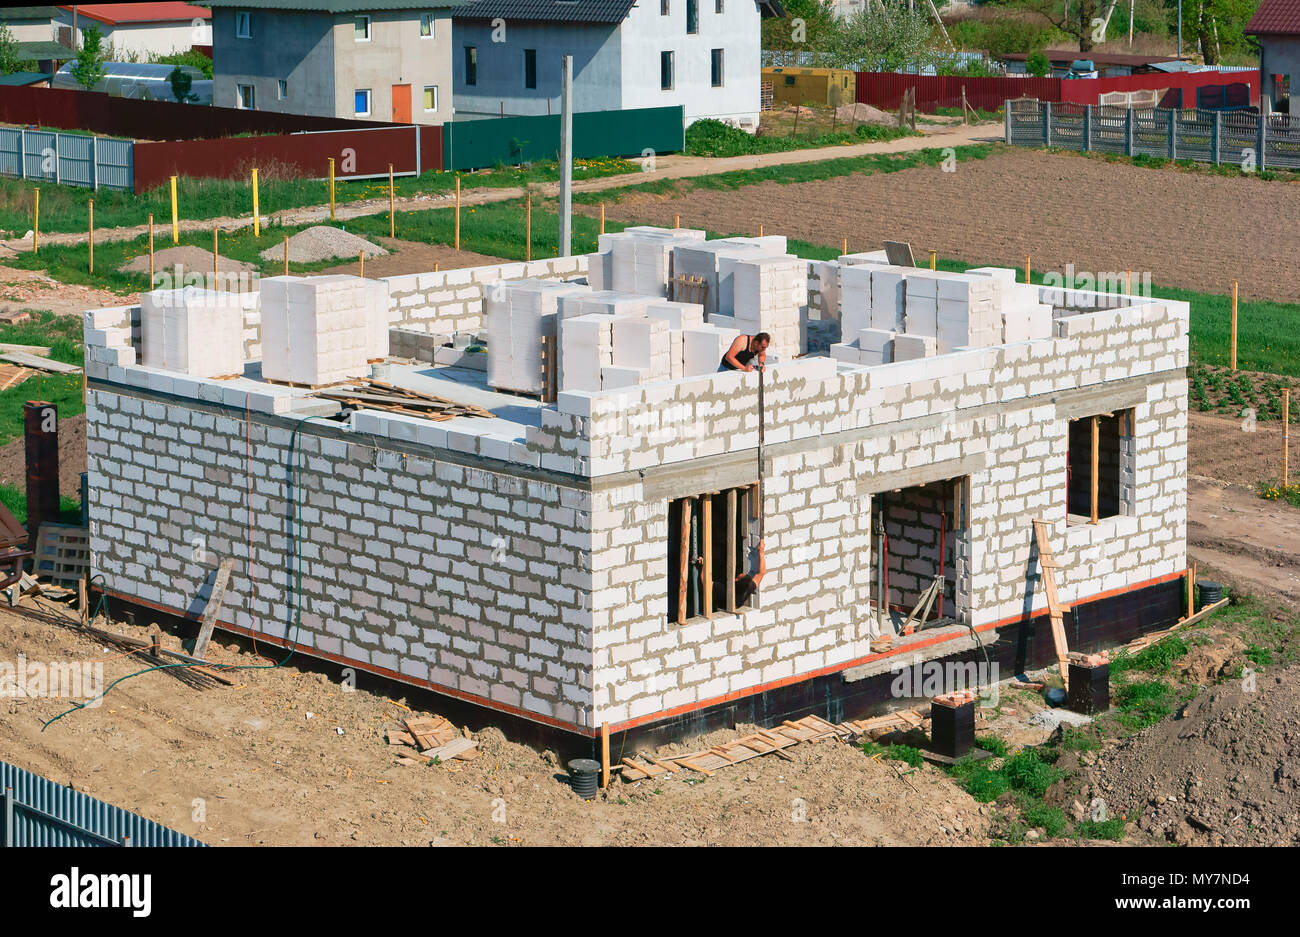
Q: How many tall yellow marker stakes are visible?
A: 4